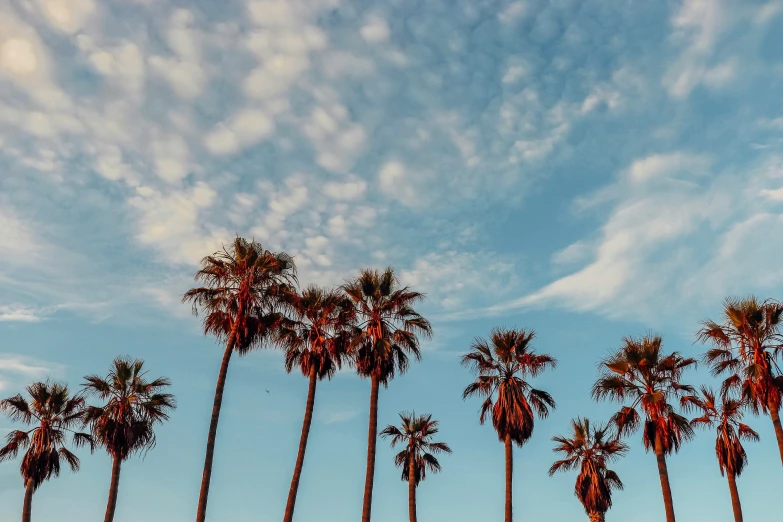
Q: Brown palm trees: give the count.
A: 11